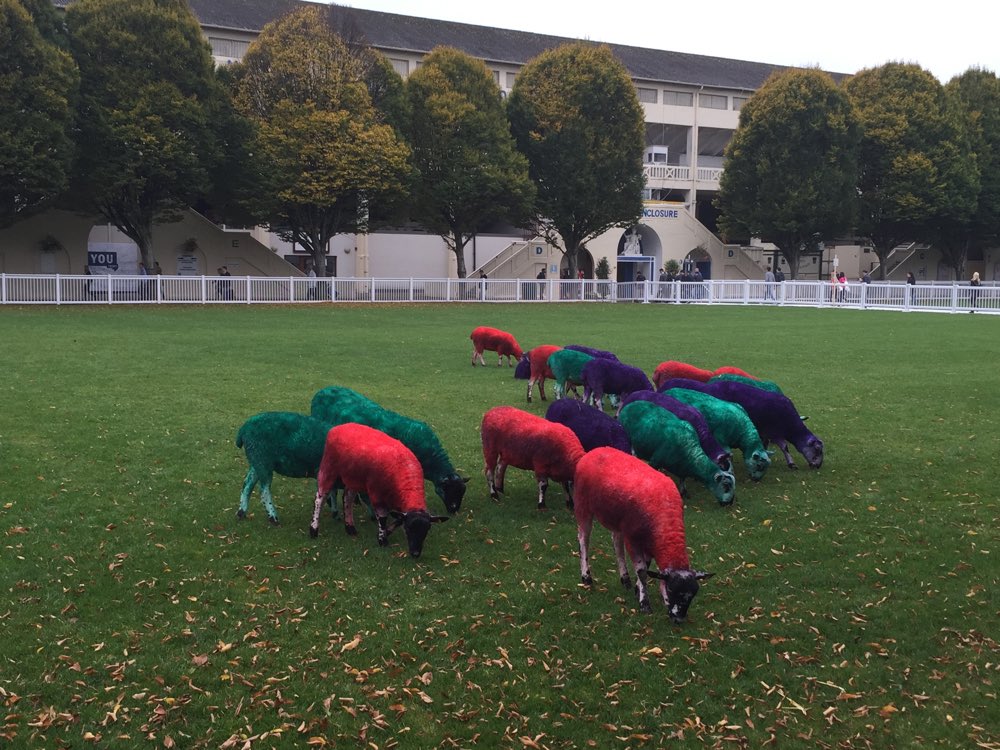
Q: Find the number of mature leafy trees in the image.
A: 8